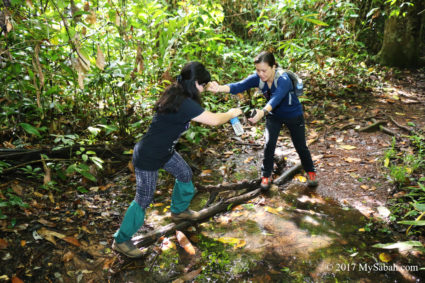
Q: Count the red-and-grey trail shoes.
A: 2